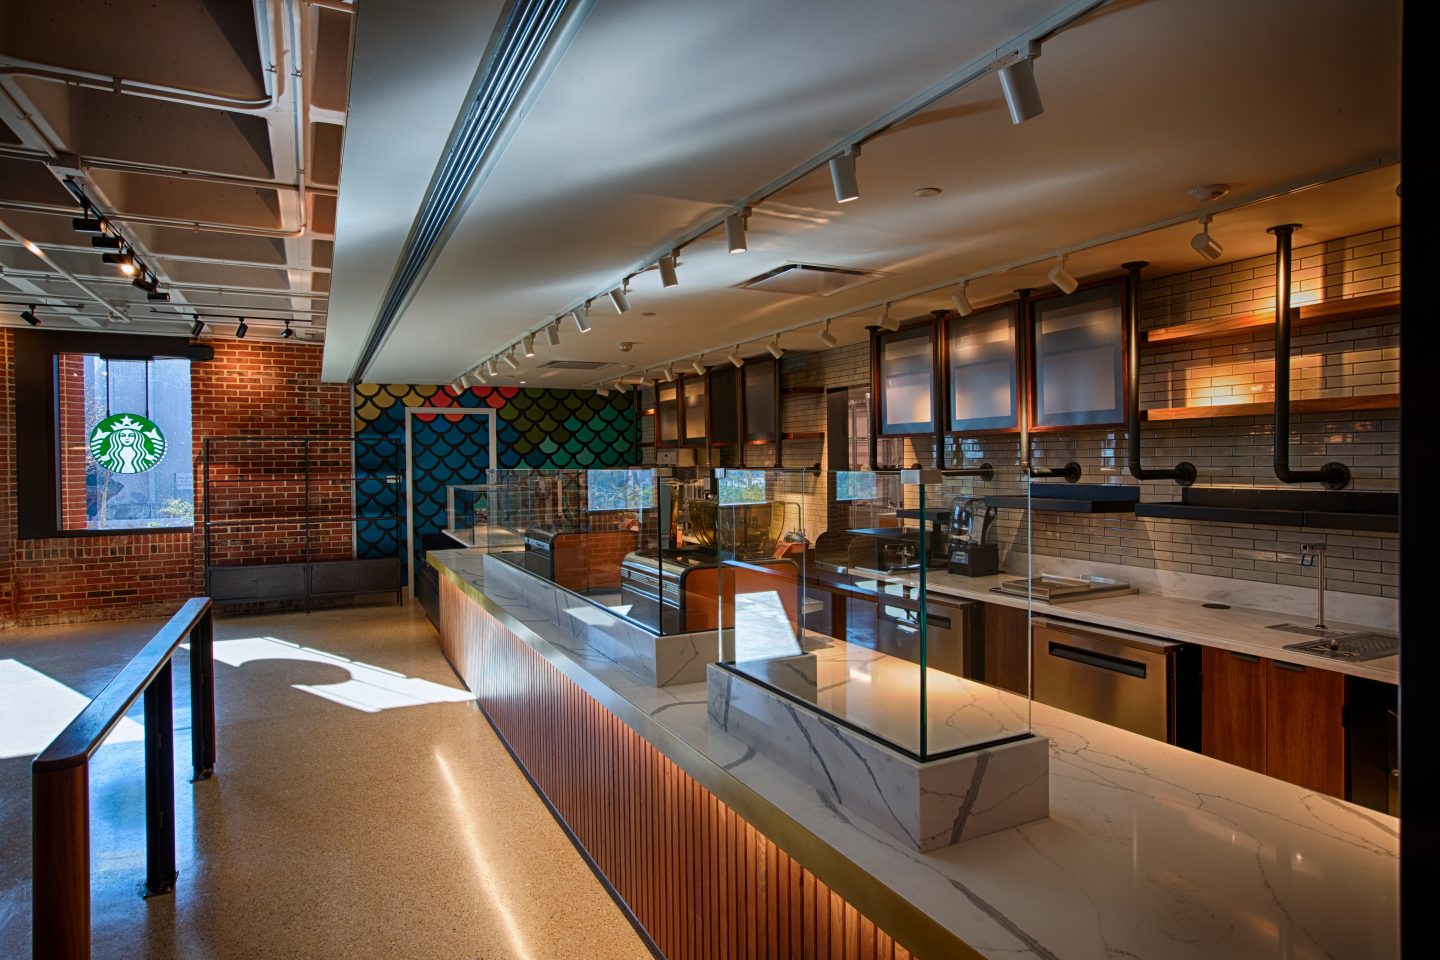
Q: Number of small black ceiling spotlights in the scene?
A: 10